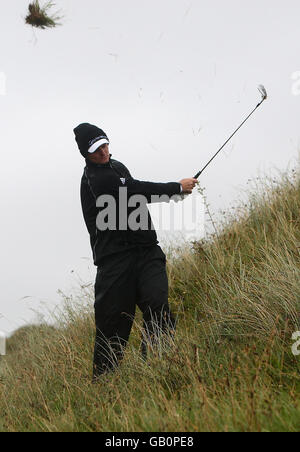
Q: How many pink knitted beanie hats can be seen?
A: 0